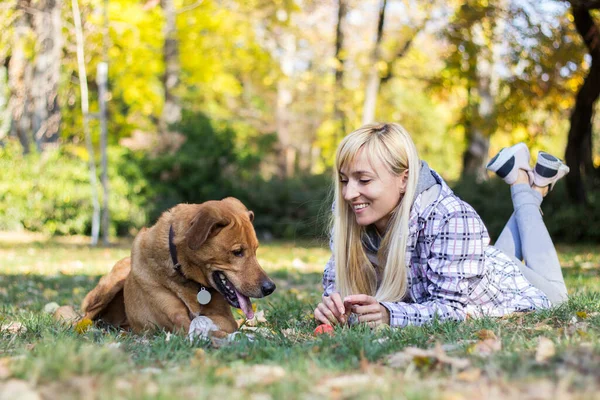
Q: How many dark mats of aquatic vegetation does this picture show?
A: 0